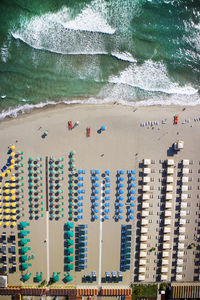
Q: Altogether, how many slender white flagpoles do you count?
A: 0